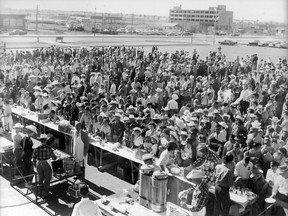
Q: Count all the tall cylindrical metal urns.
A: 2